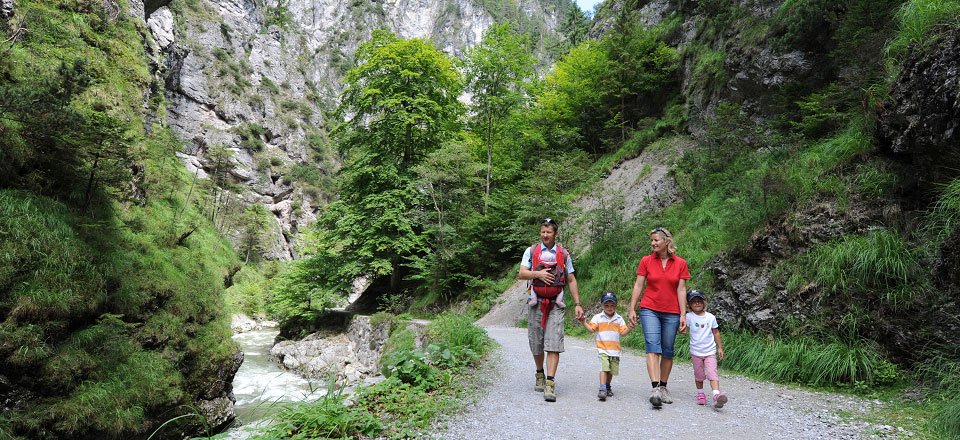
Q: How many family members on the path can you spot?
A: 5